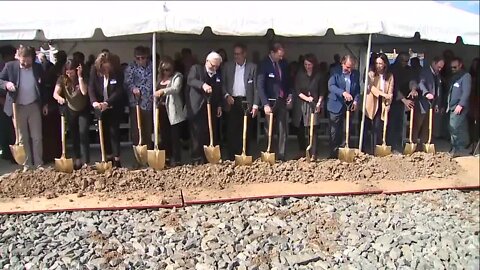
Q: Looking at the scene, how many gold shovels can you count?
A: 13